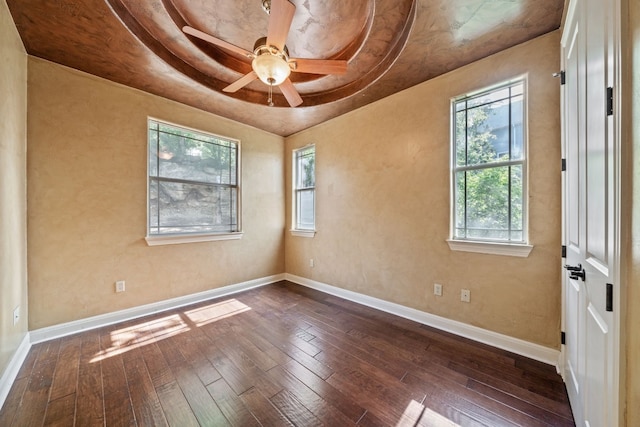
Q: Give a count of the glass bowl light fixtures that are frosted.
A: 1